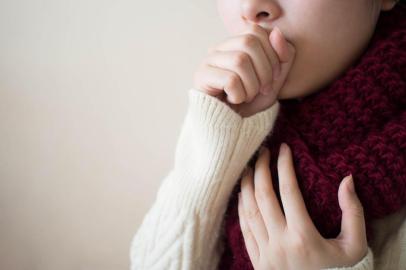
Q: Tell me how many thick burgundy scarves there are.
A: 1